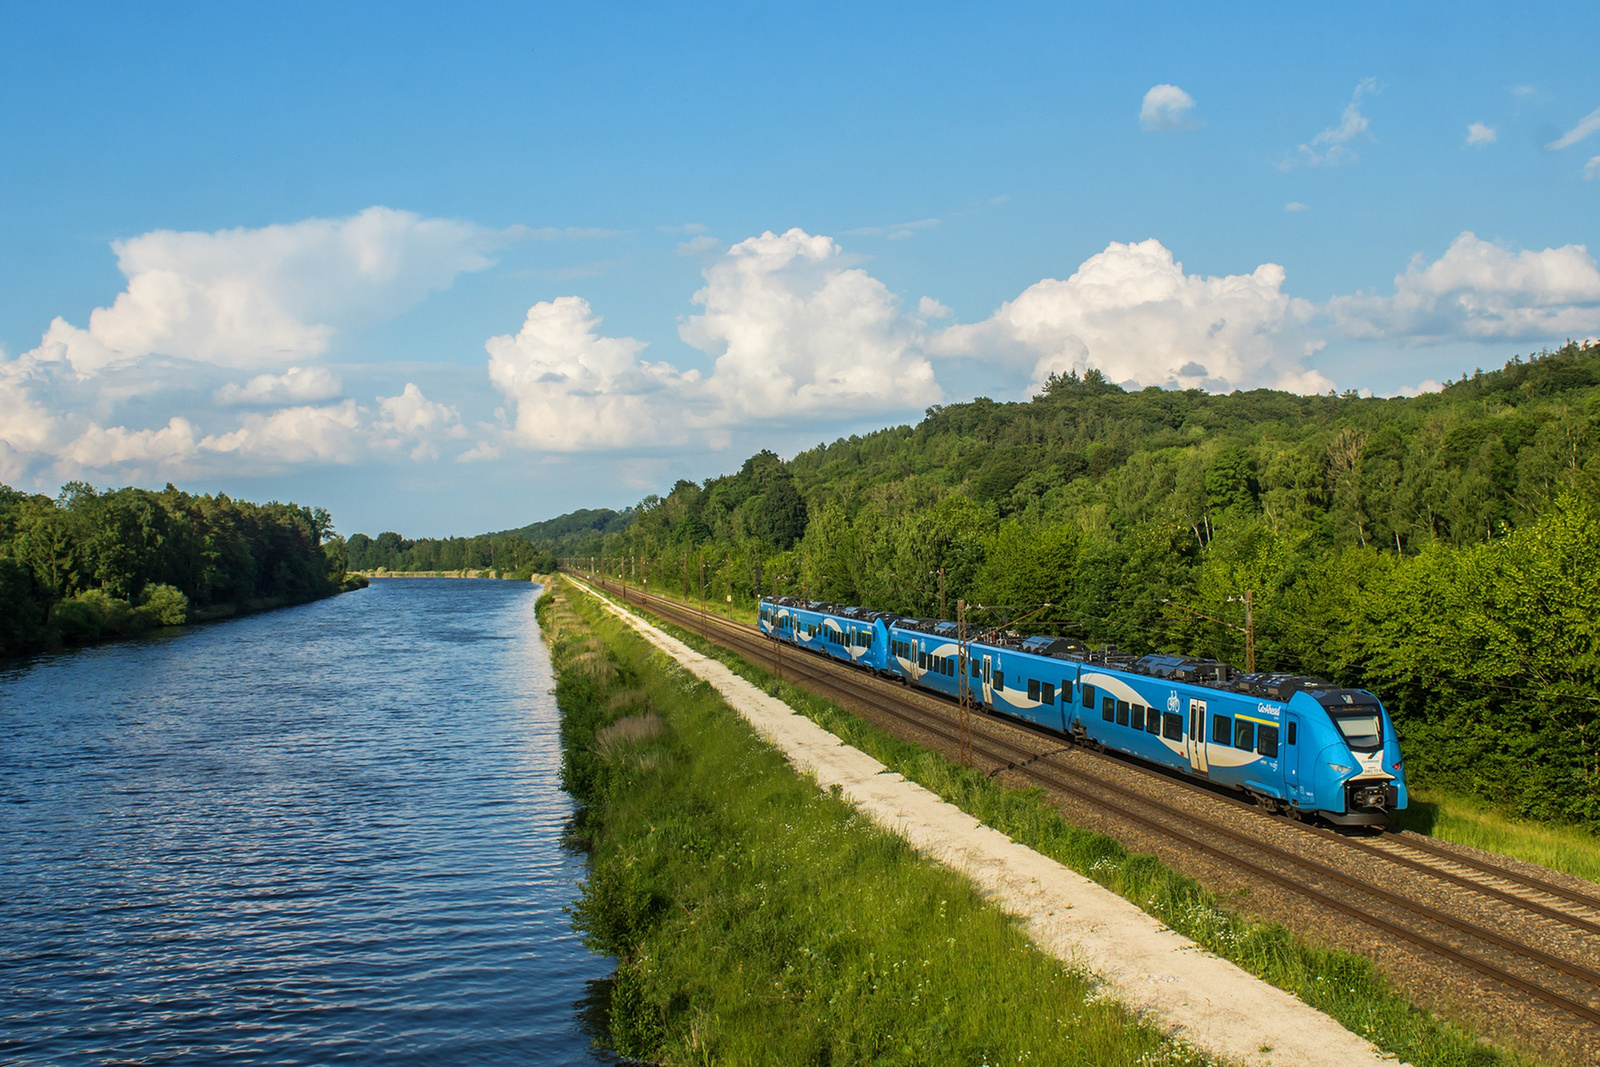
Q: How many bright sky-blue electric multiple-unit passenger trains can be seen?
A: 1